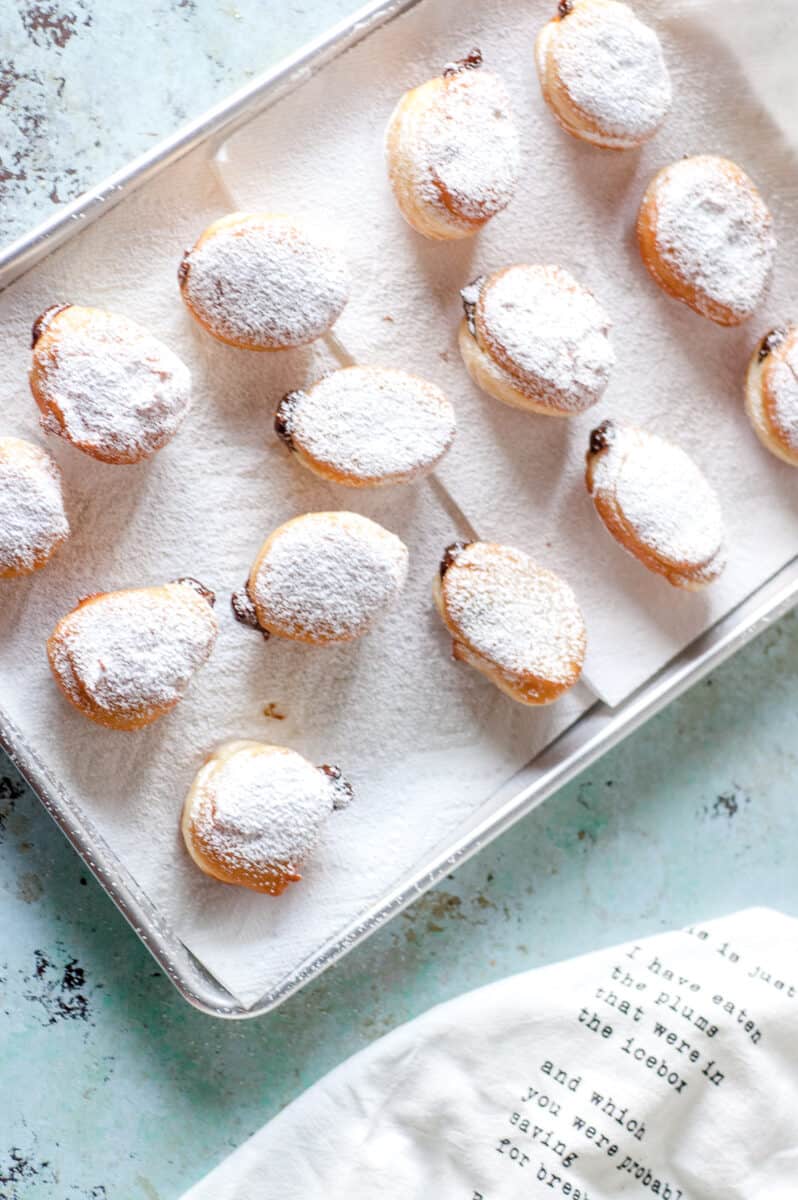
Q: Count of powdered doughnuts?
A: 14